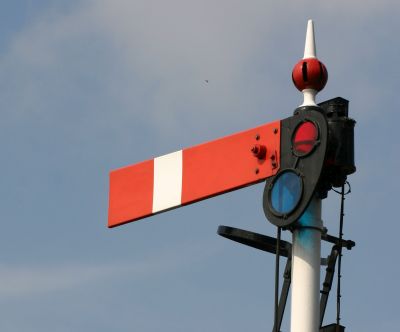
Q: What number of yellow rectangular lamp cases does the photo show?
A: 0